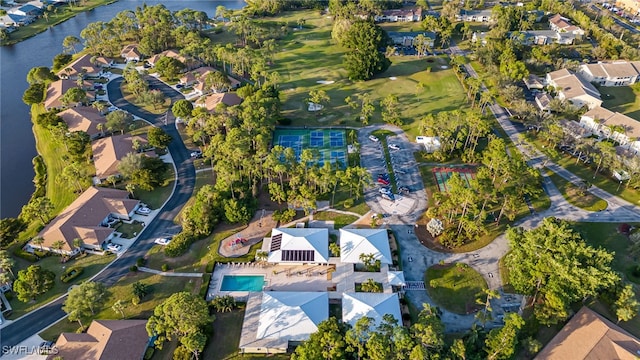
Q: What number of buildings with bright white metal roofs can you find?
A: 4